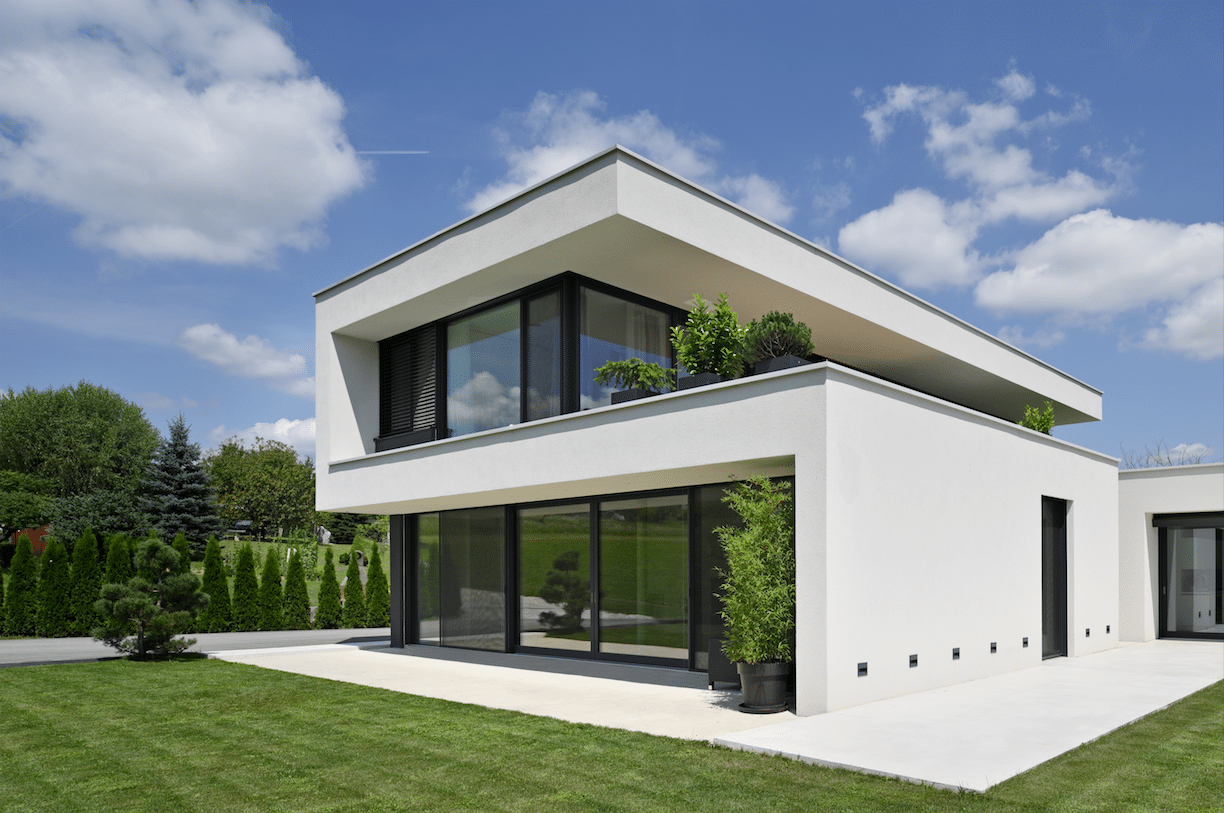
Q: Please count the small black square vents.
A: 7